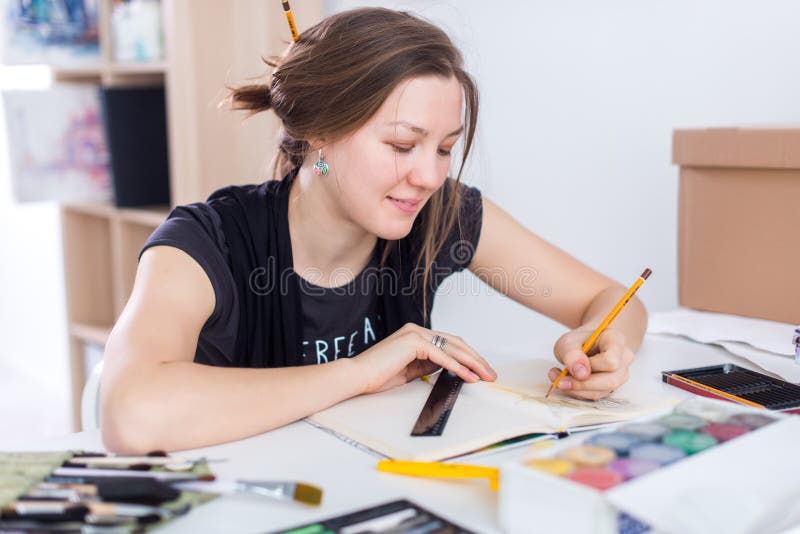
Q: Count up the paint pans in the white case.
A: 12